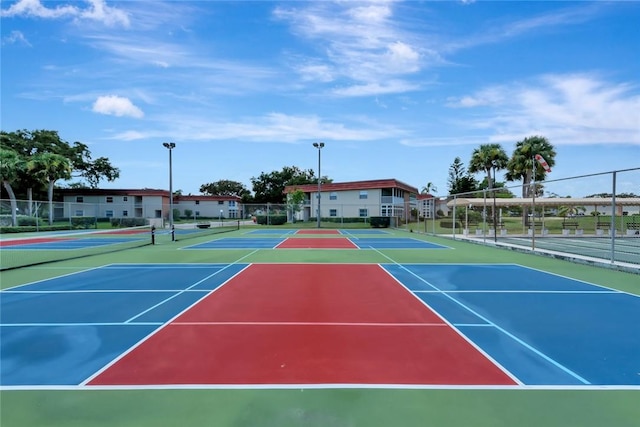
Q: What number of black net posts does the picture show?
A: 3